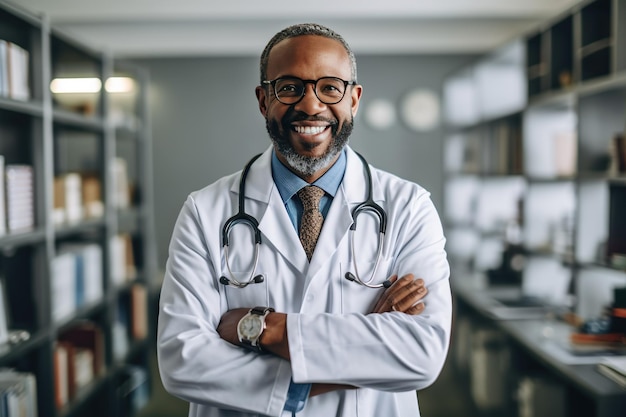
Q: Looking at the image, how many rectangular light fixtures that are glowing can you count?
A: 2